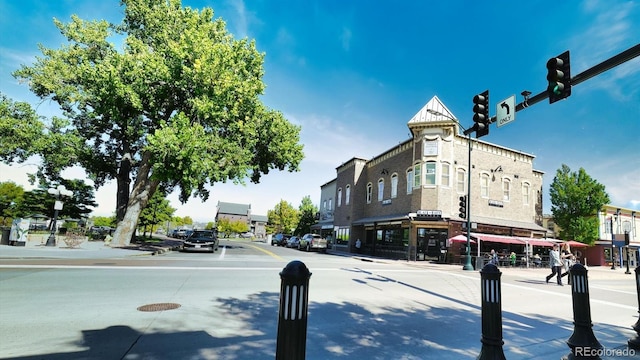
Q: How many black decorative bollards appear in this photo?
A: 4